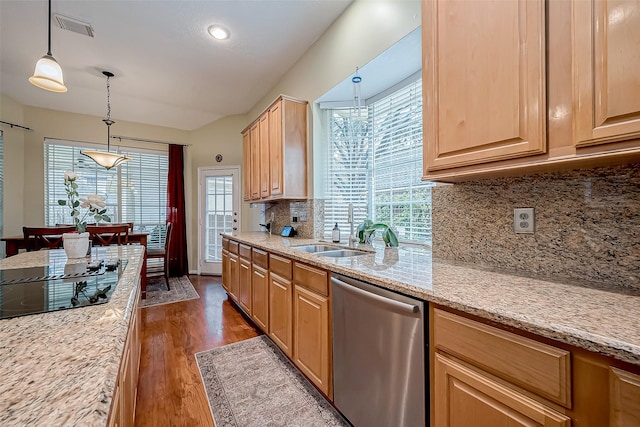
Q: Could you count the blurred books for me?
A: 0